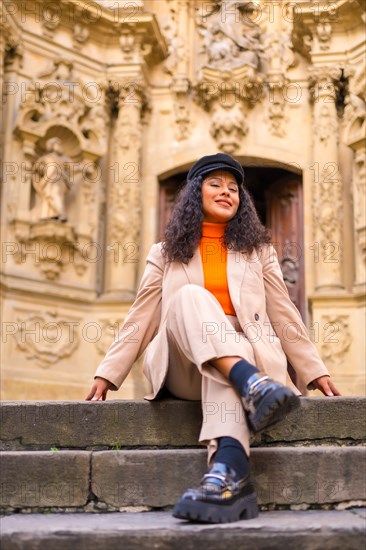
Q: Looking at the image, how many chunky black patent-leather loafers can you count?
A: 2